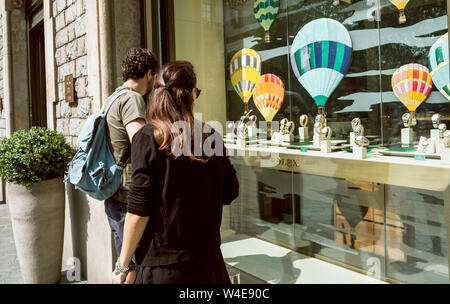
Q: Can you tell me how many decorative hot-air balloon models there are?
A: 7